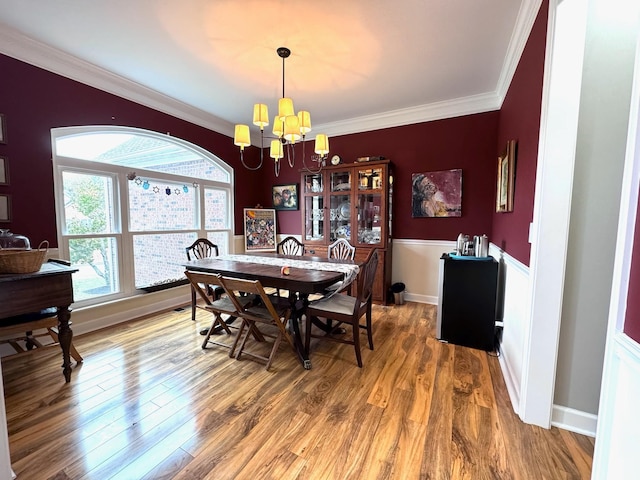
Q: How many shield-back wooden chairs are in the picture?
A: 4